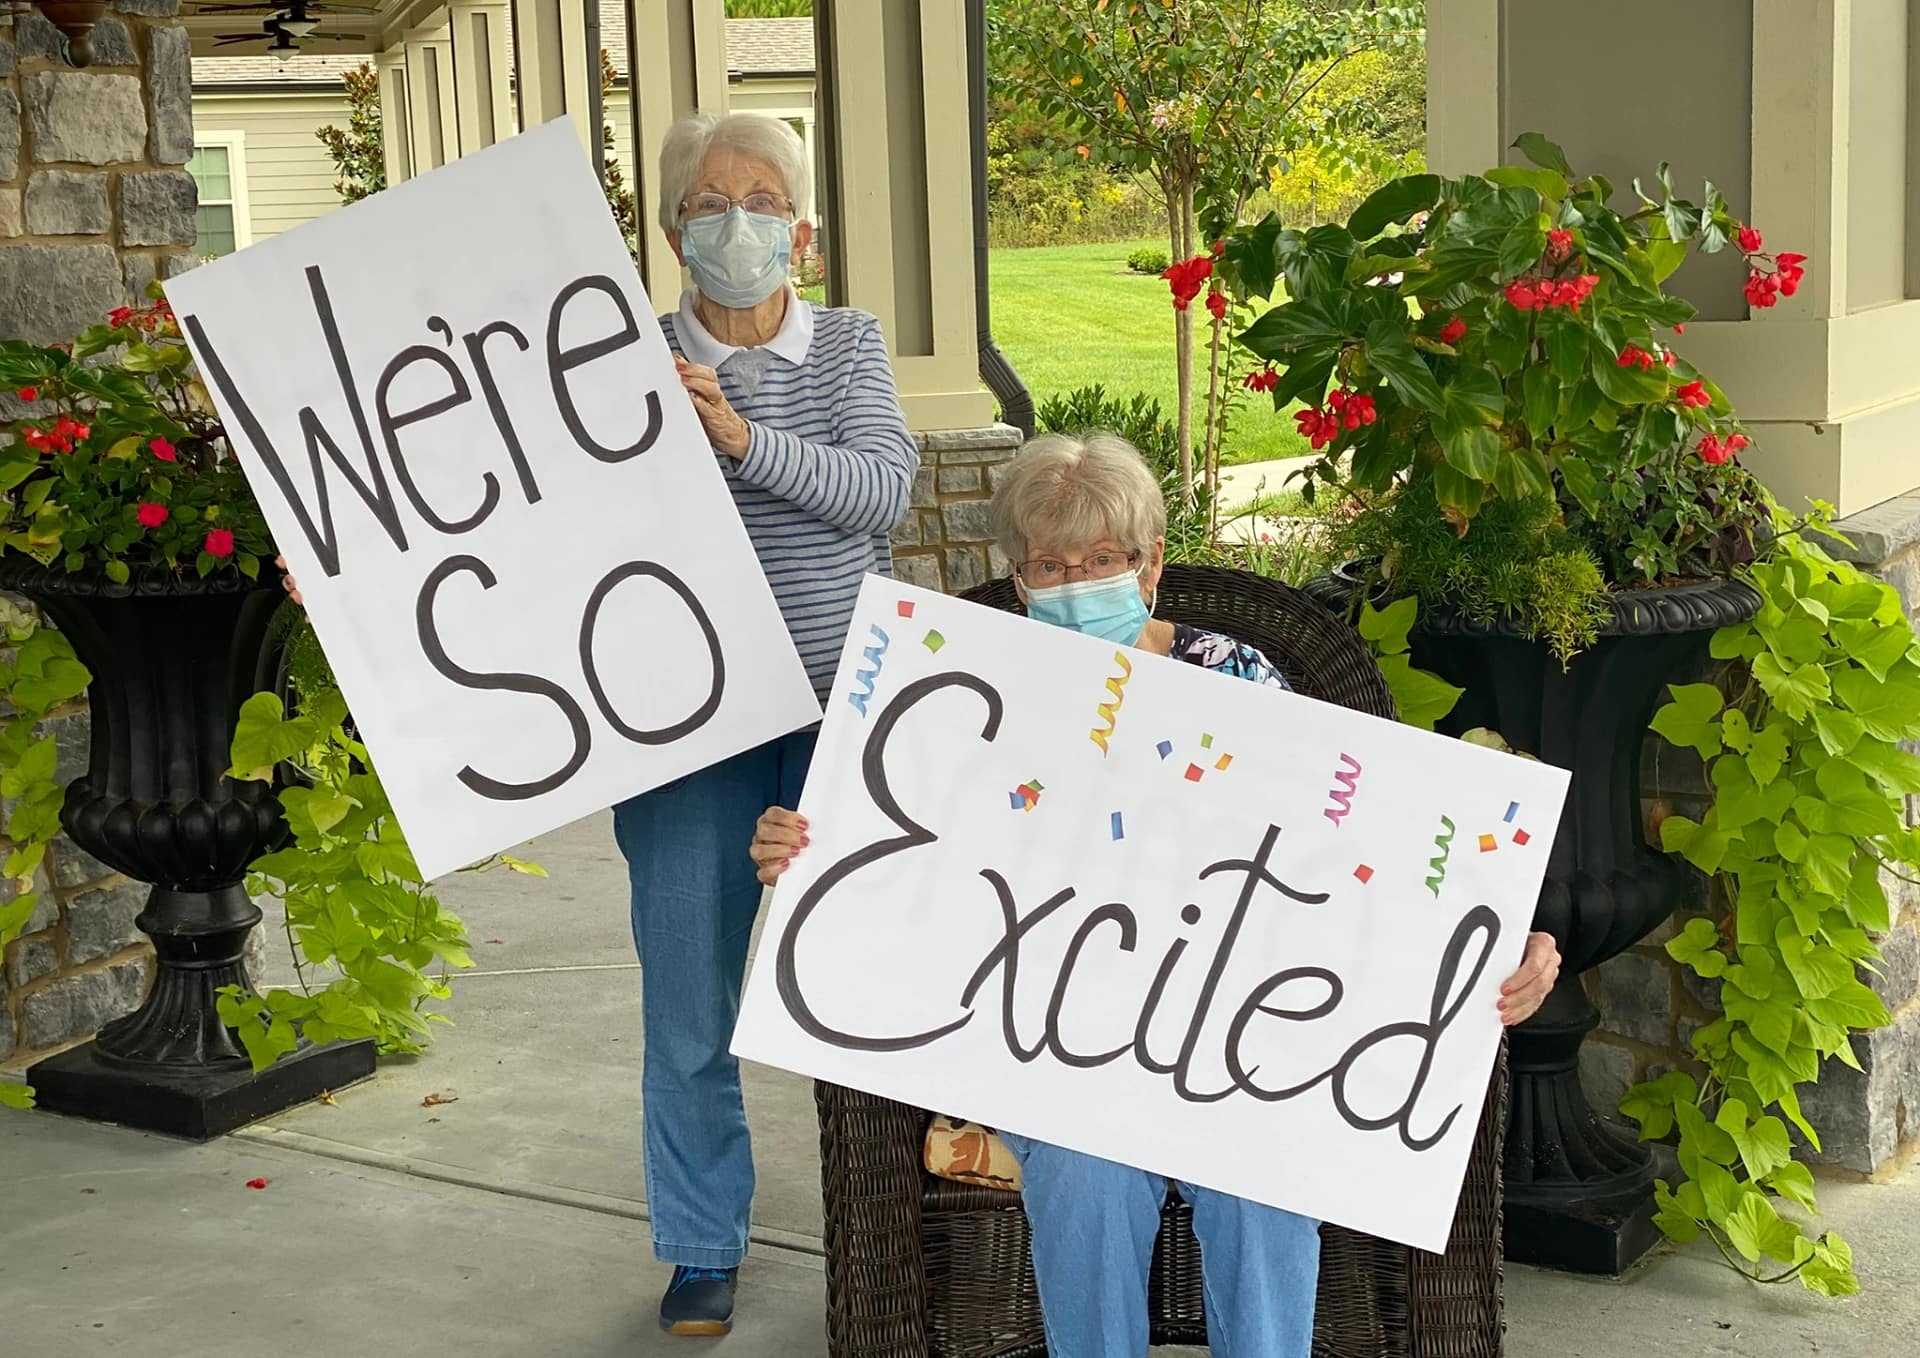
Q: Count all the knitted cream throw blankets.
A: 0